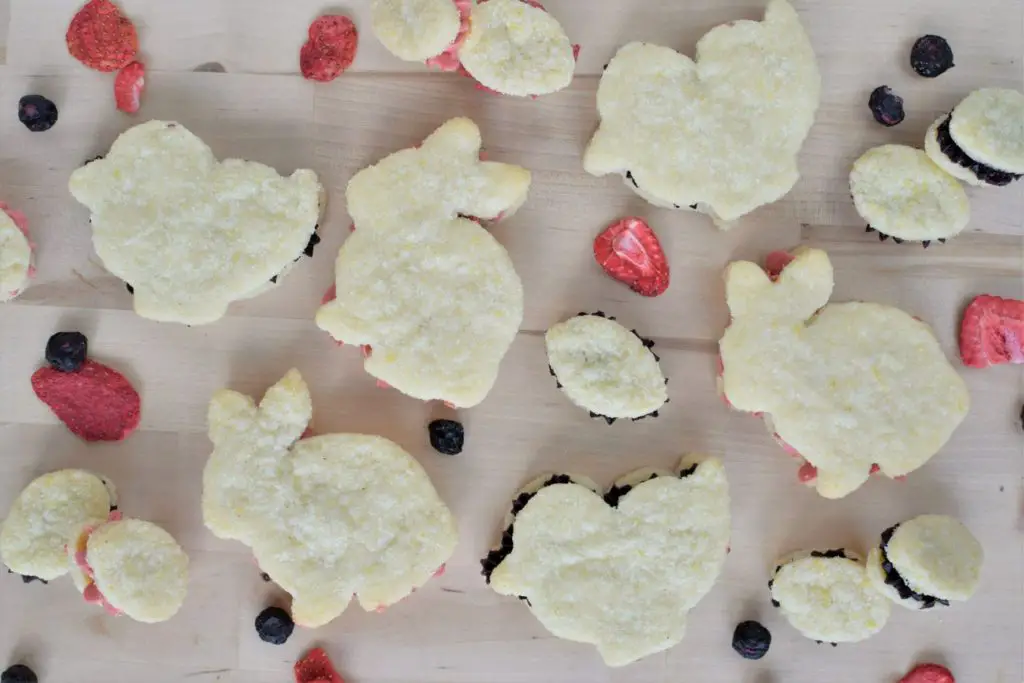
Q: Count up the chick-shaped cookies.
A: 3